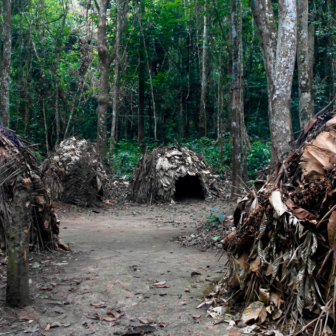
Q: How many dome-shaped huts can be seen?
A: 4